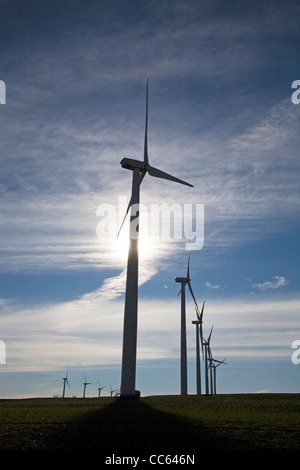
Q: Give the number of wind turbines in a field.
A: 10